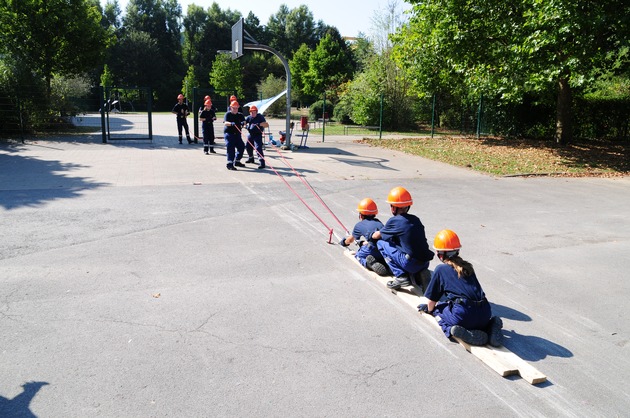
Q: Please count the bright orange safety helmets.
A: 9